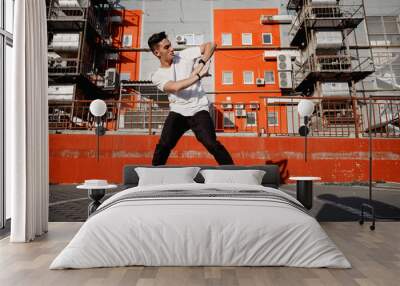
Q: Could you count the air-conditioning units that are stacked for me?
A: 2